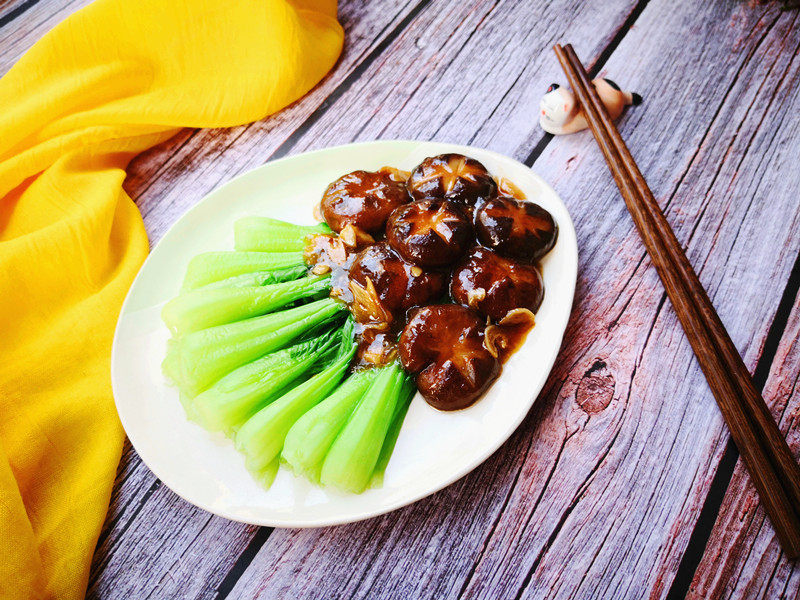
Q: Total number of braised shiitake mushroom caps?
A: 7